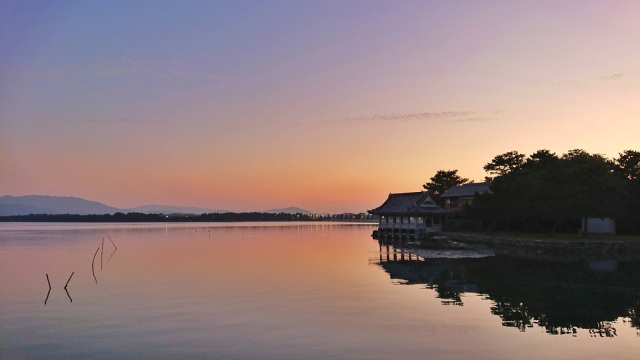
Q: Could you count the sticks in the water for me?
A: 5